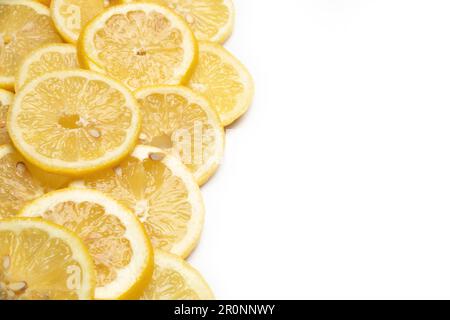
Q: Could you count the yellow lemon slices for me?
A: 14